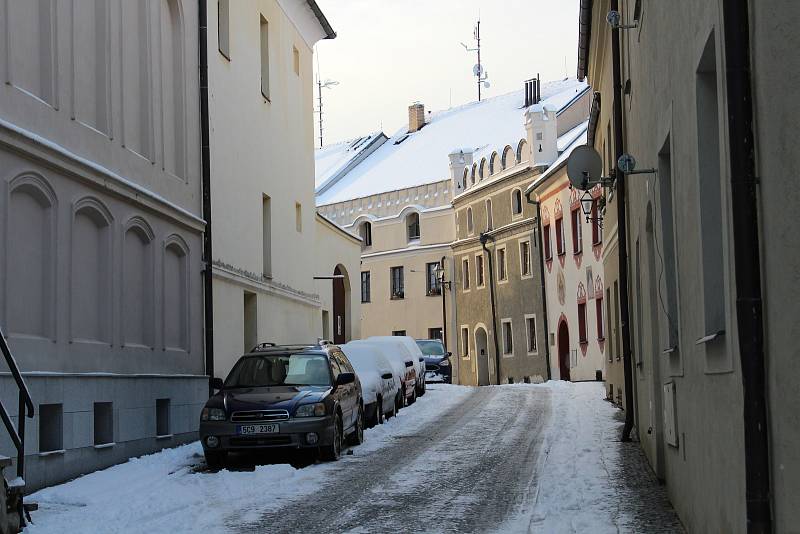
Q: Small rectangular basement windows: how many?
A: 3